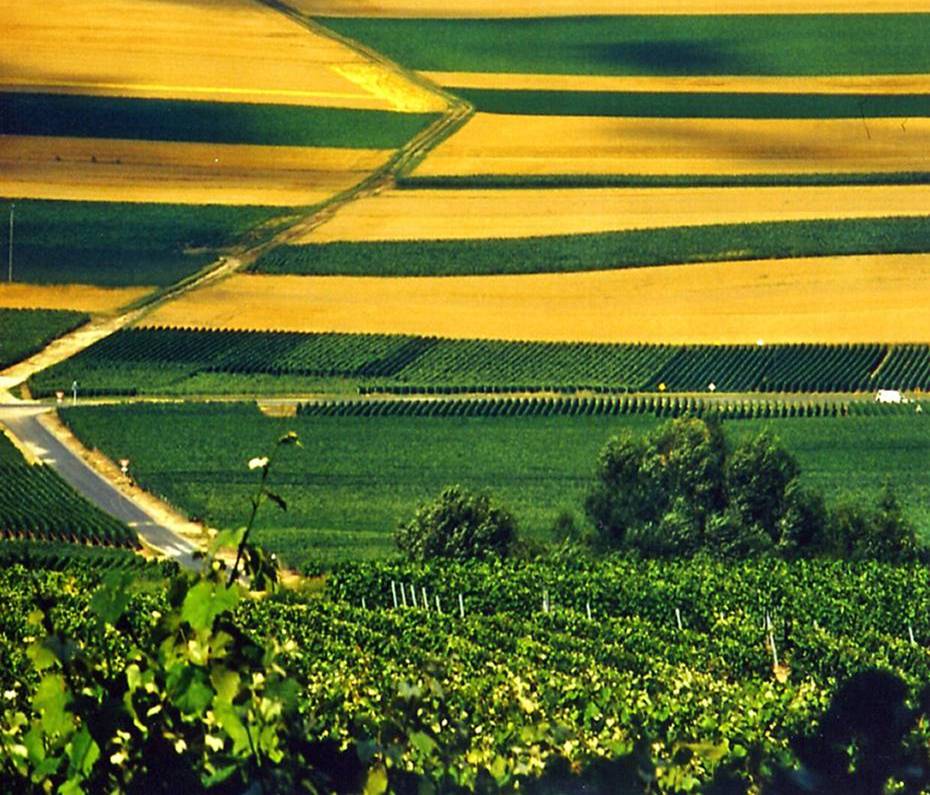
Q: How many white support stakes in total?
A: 12